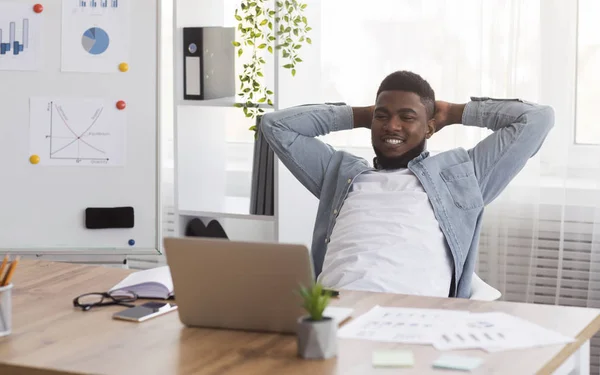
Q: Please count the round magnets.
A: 5